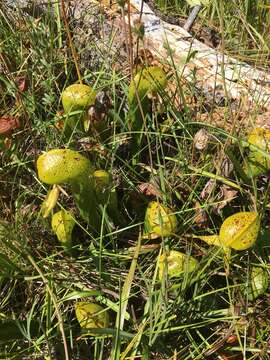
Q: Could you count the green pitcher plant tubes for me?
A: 11